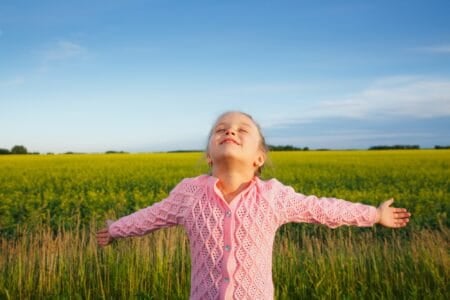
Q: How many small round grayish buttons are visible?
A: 3